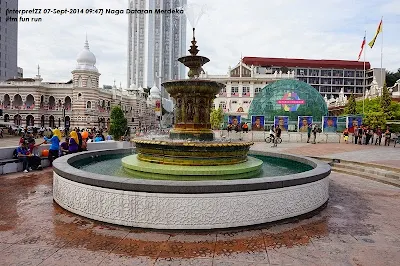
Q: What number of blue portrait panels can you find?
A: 6